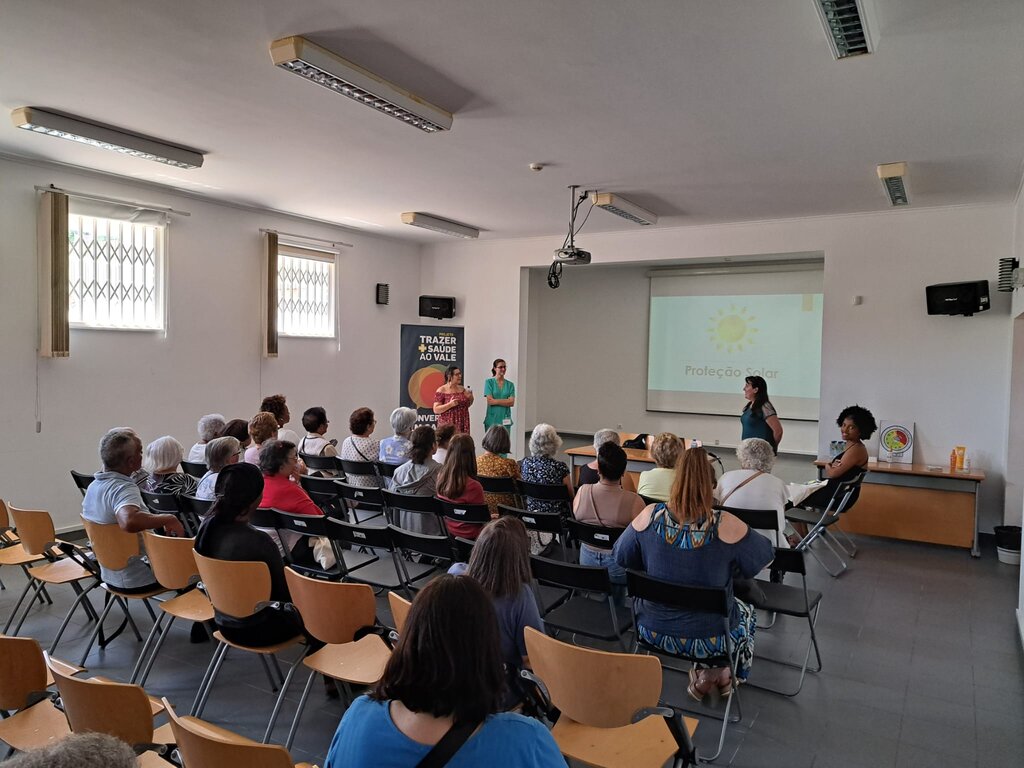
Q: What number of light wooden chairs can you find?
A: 11